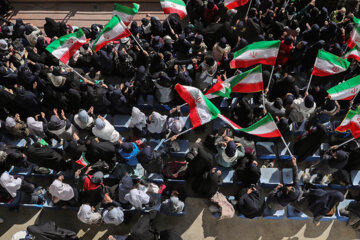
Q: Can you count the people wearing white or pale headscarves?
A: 13